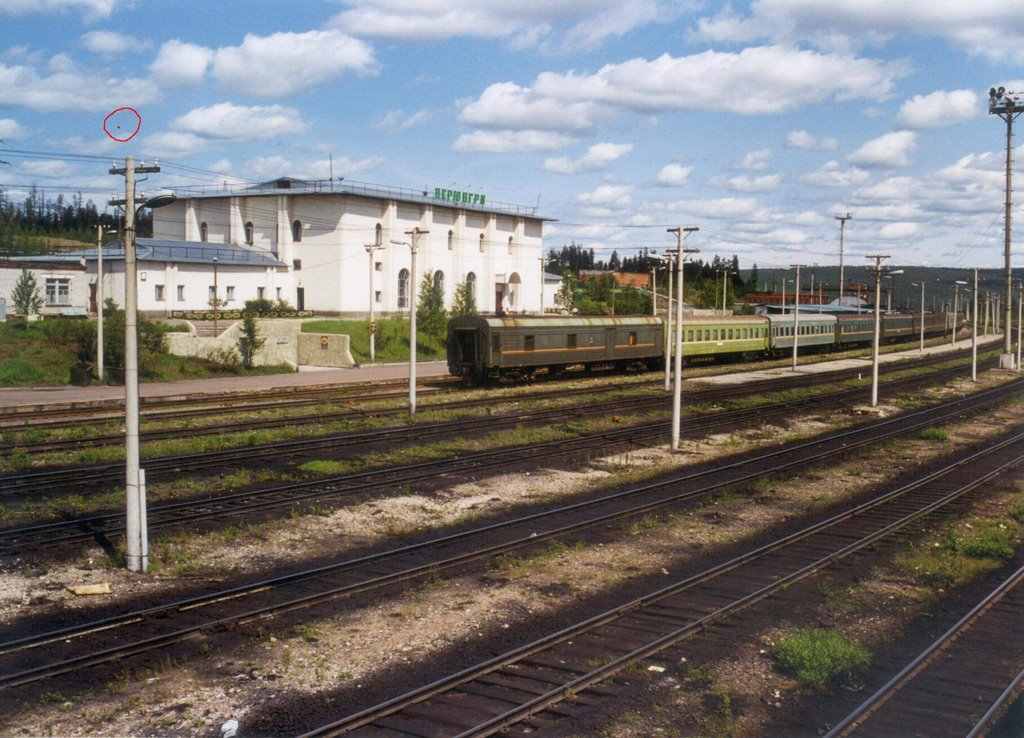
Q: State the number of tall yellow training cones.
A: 0